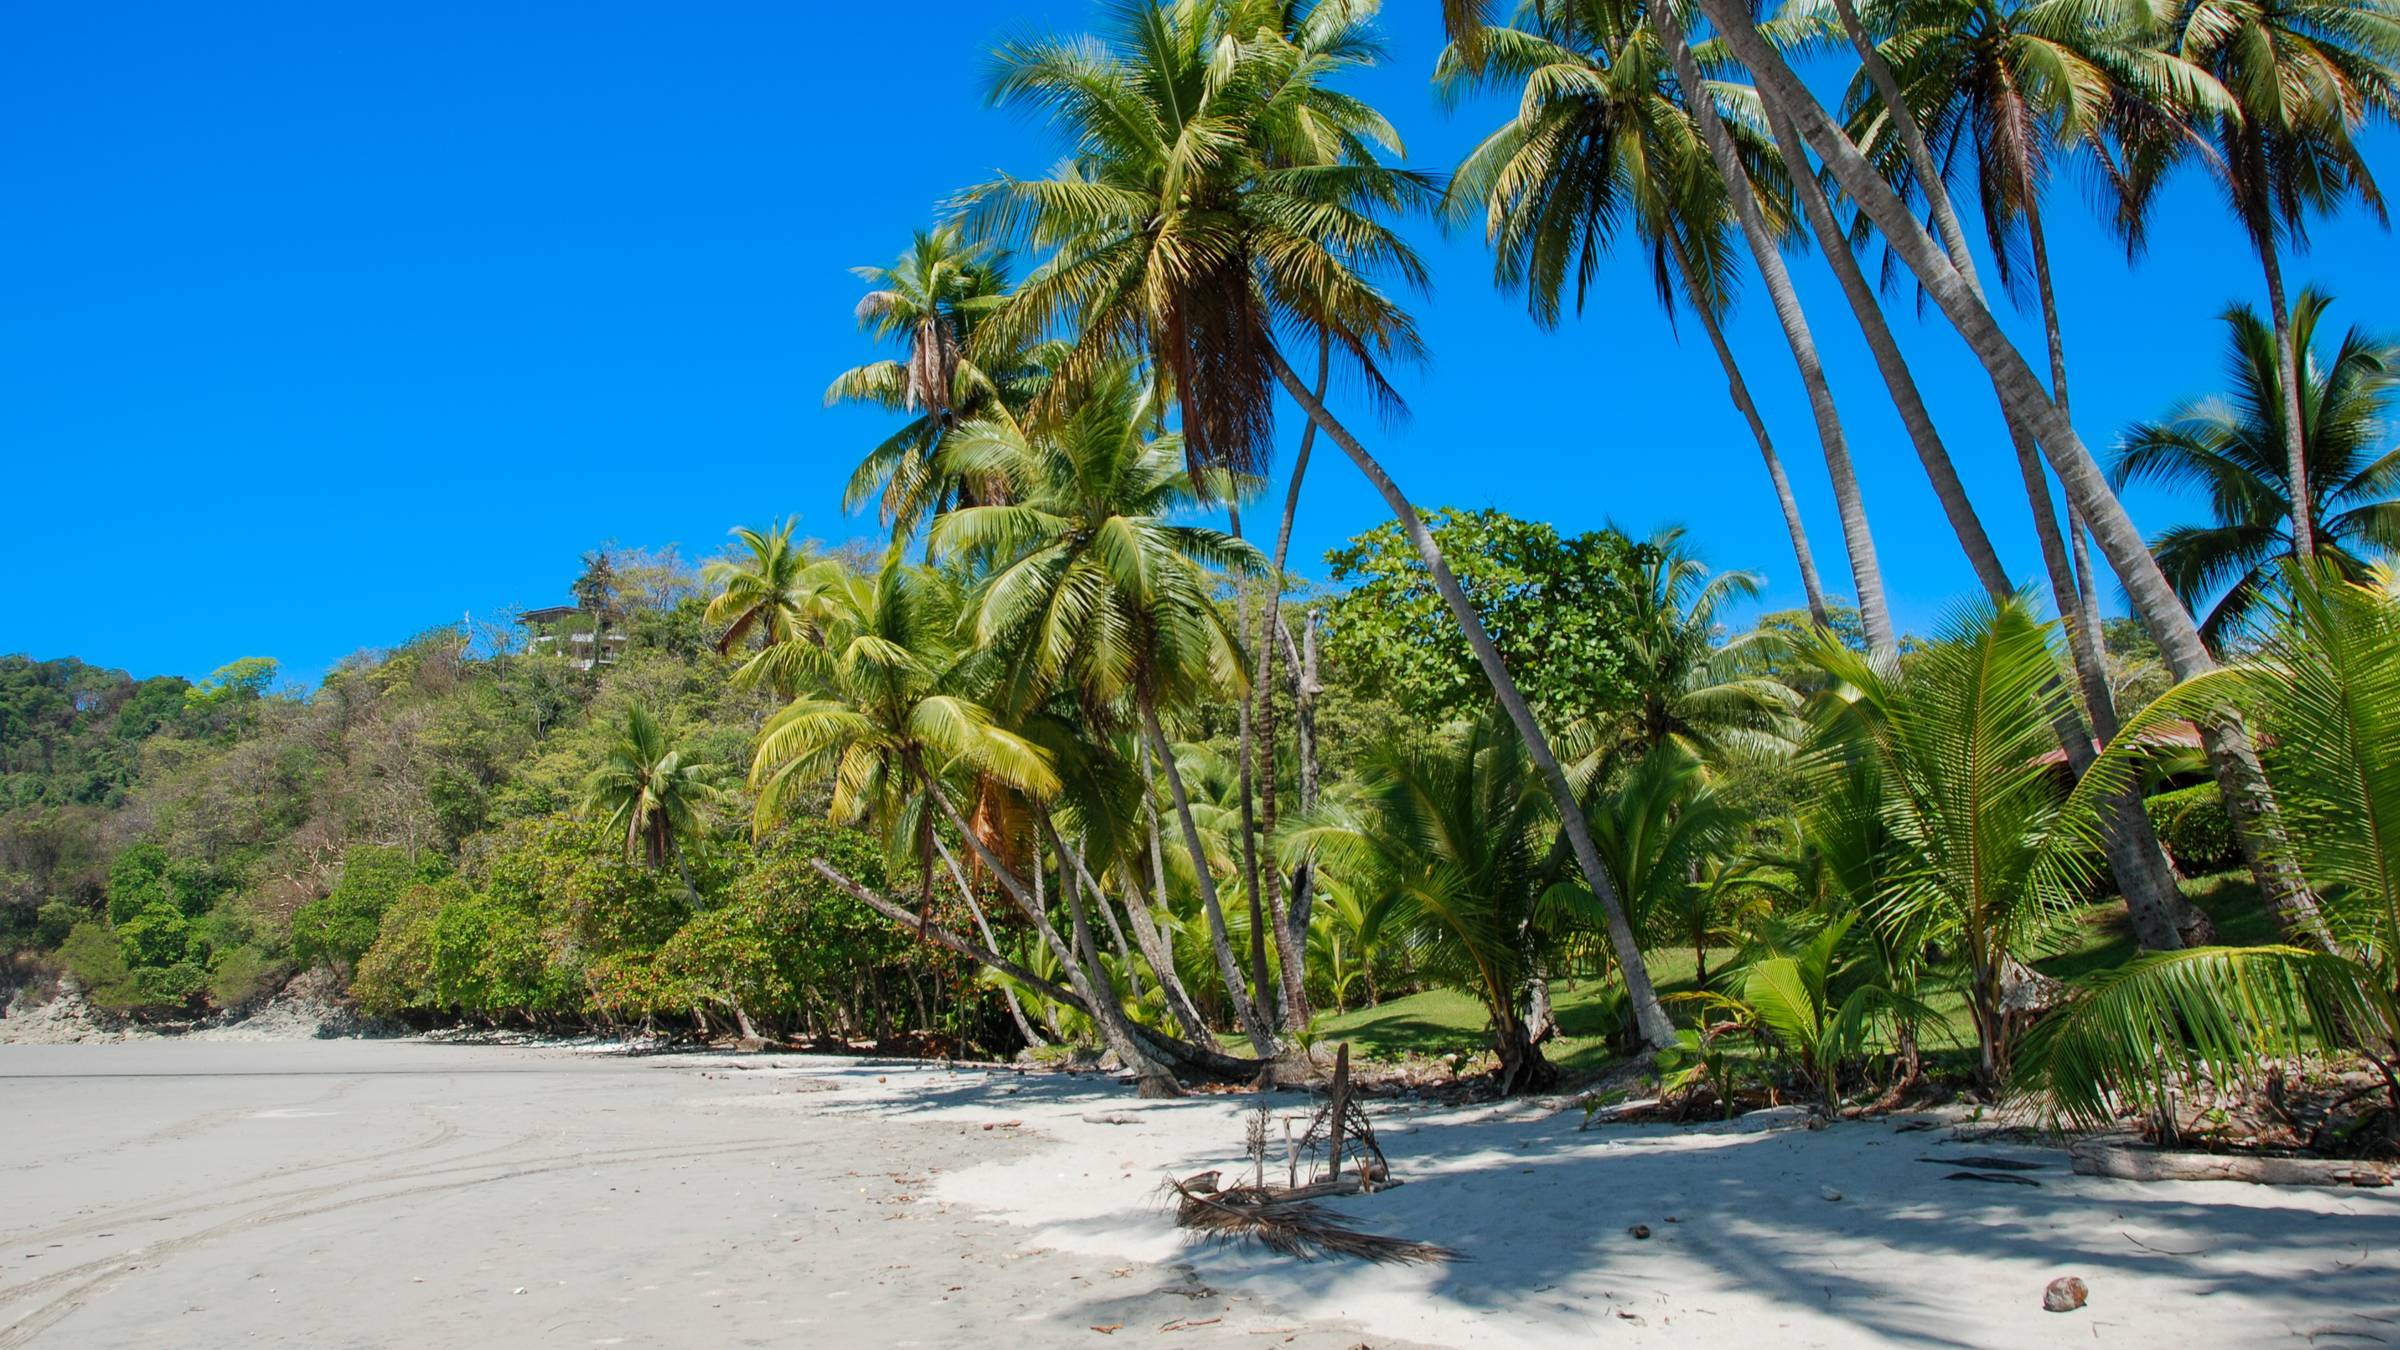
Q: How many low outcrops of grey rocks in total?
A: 2